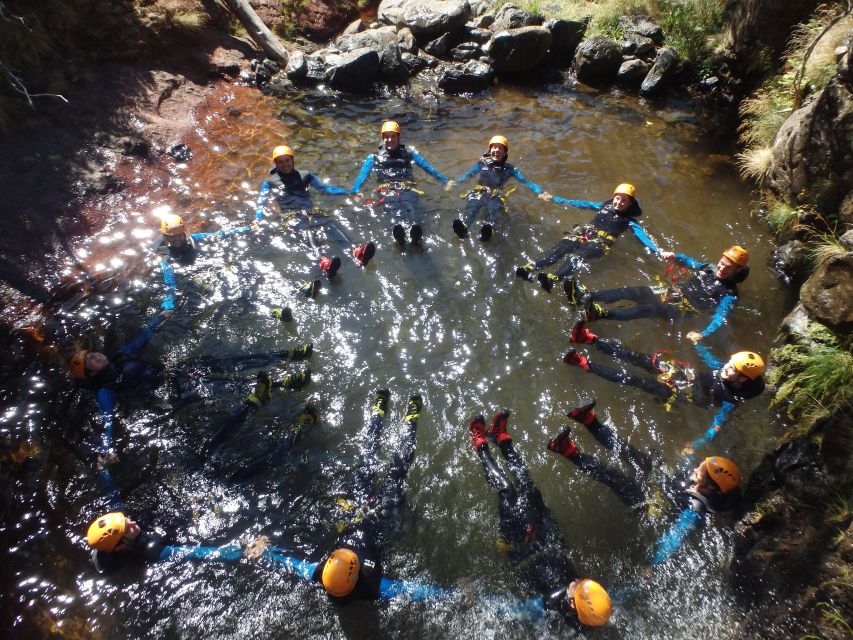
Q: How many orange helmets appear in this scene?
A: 12